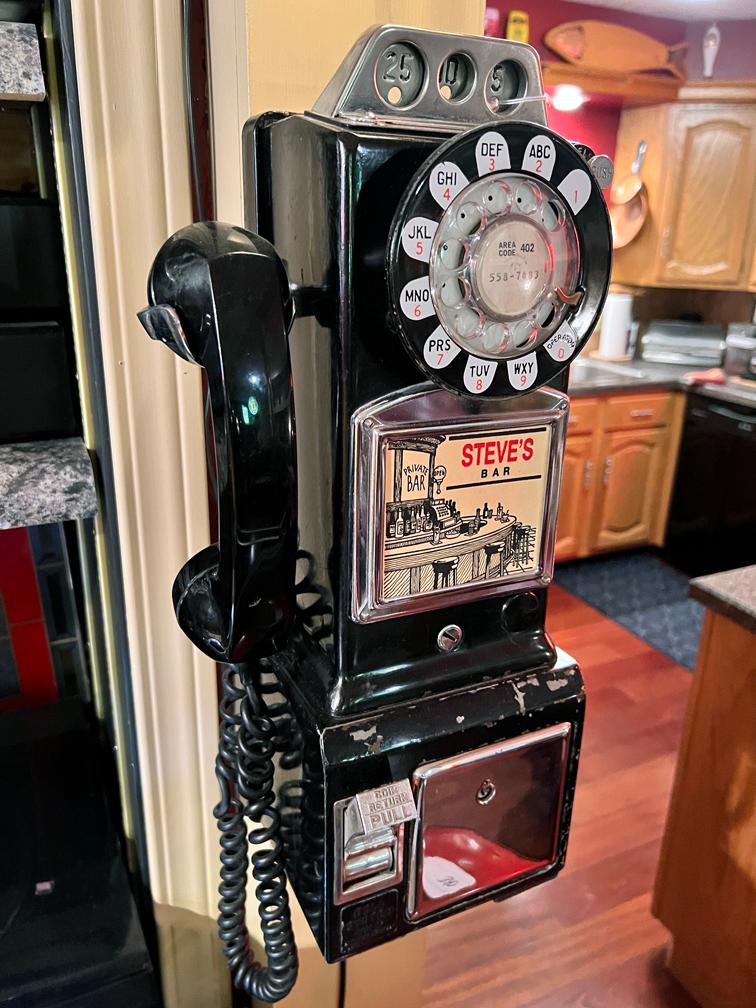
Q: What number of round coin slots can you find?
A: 3